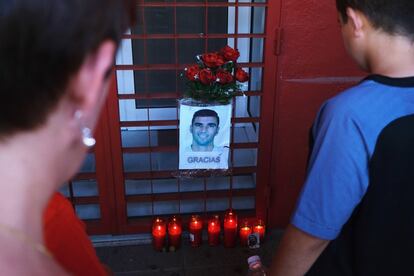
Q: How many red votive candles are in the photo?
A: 7